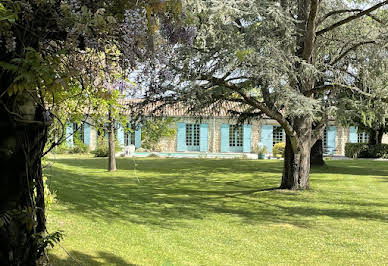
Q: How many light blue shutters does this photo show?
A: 11